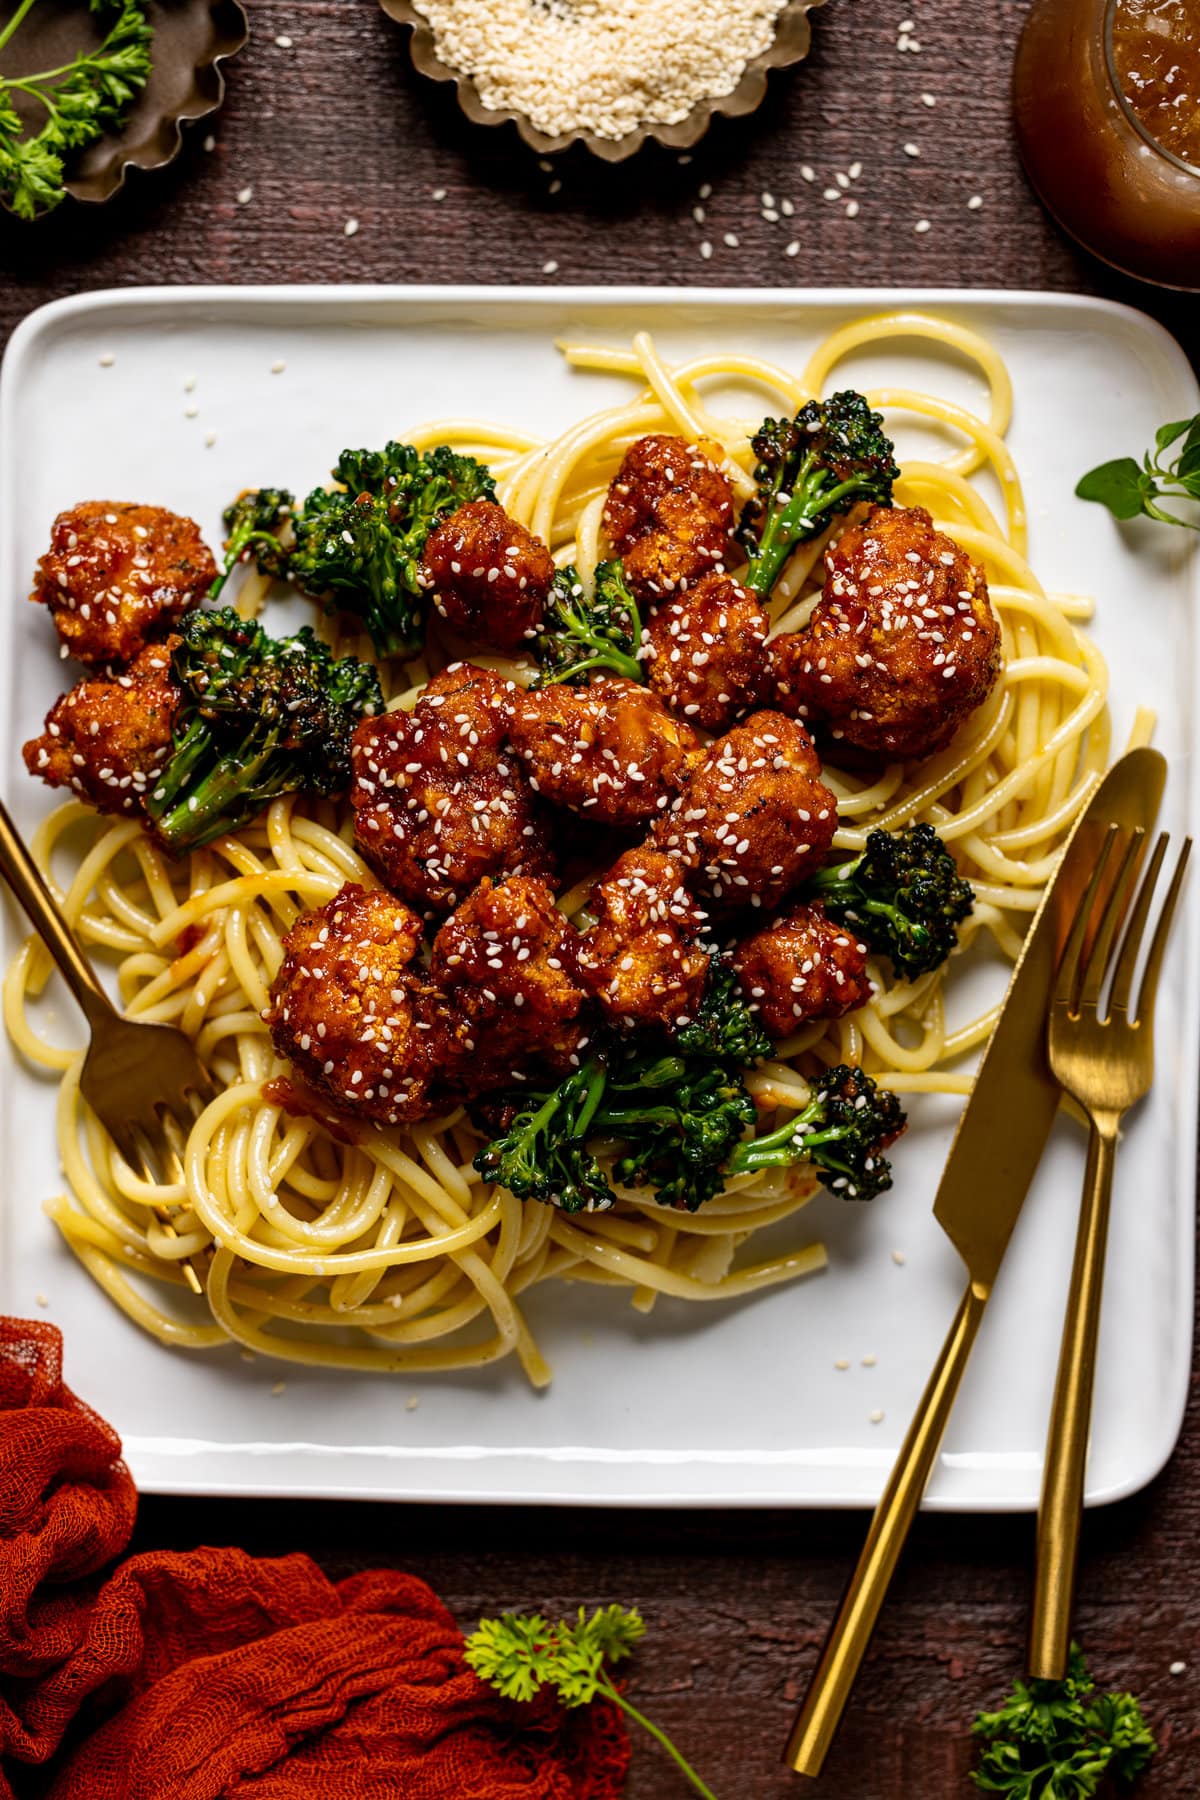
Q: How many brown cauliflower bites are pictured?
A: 13